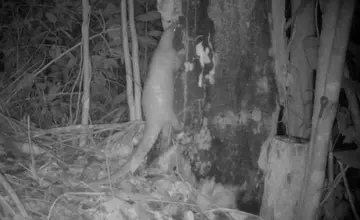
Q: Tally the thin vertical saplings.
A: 3